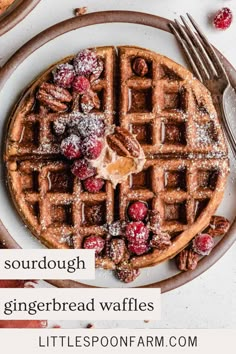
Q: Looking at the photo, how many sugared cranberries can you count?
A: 14